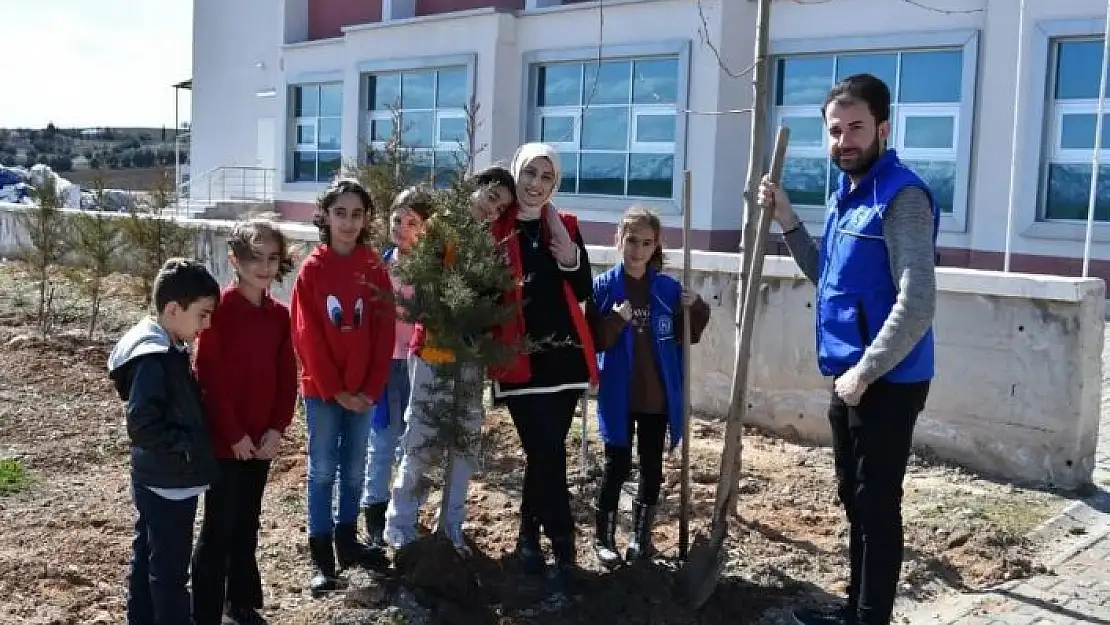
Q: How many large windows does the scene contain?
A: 5